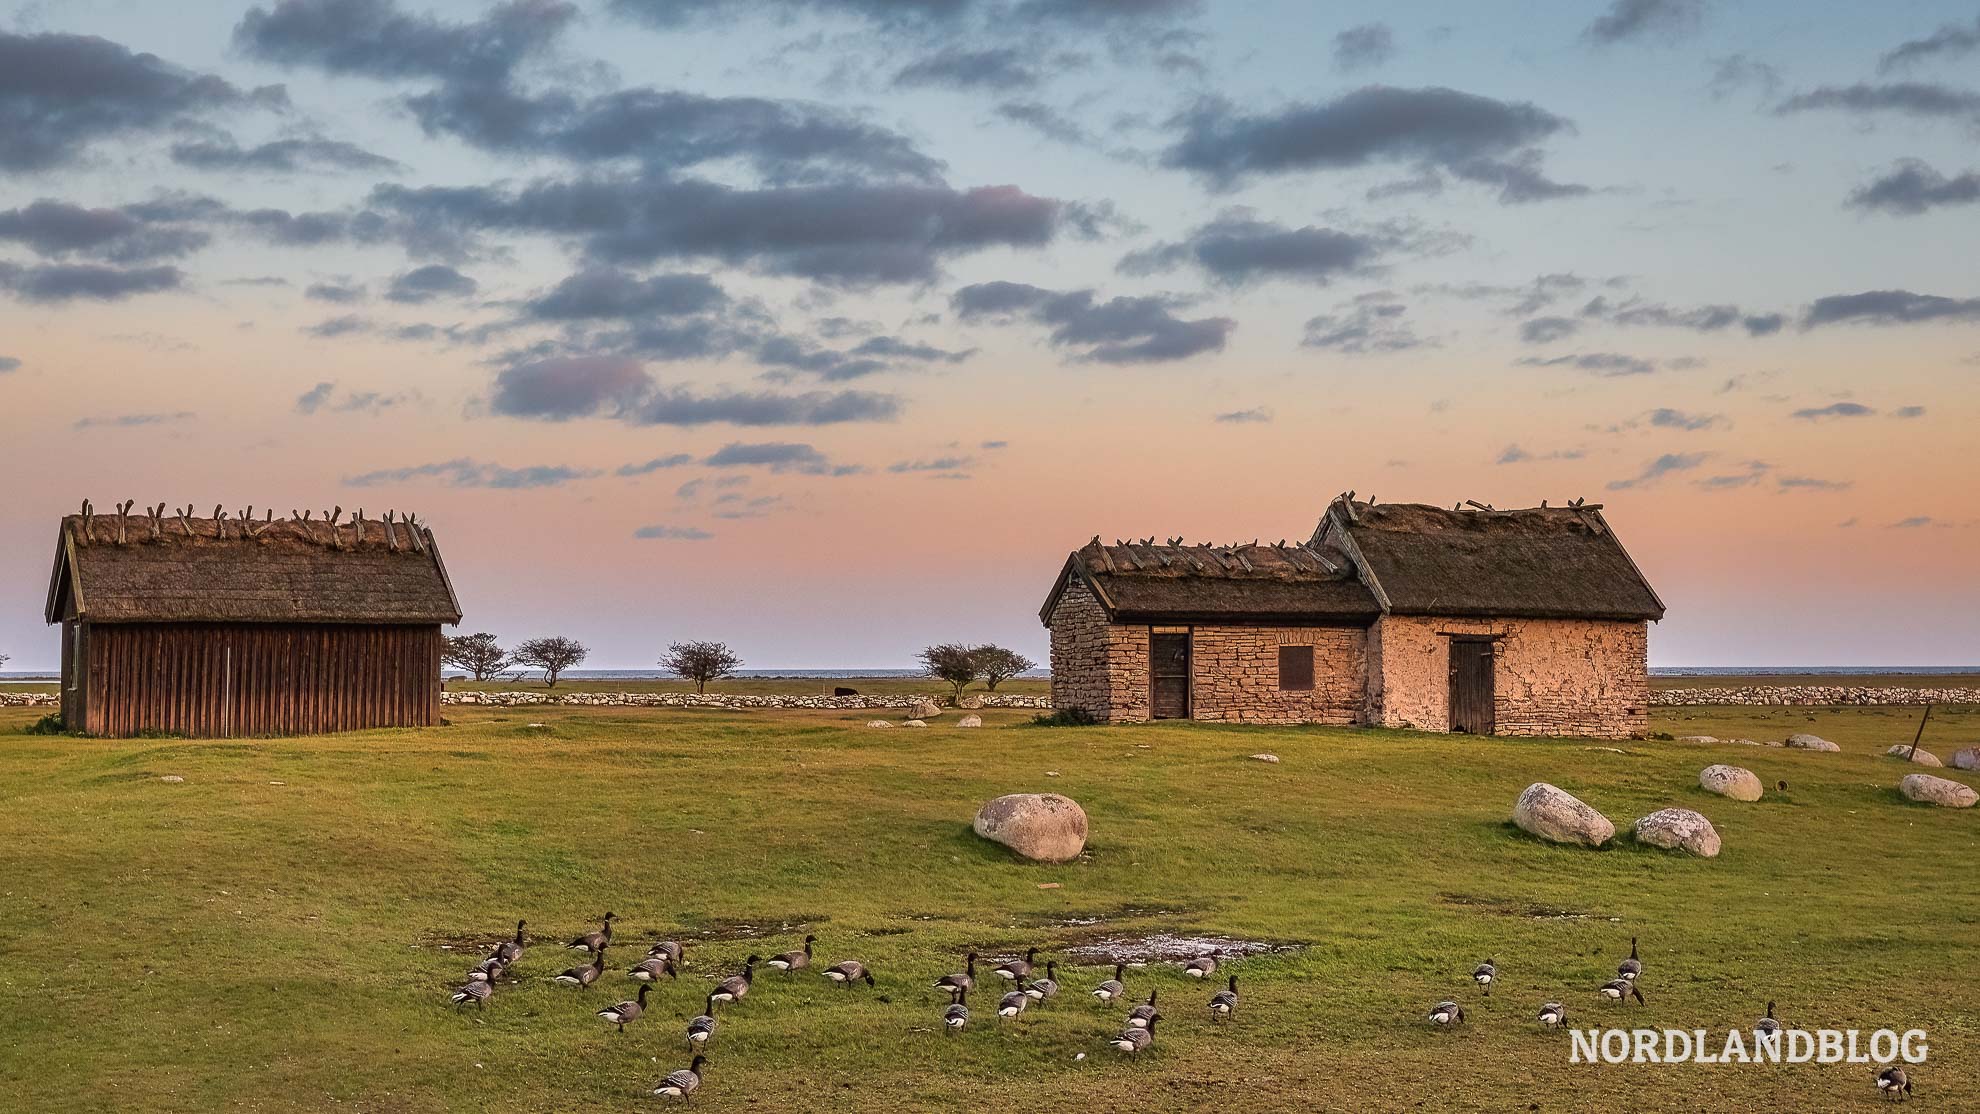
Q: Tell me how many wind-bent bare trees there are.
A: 5